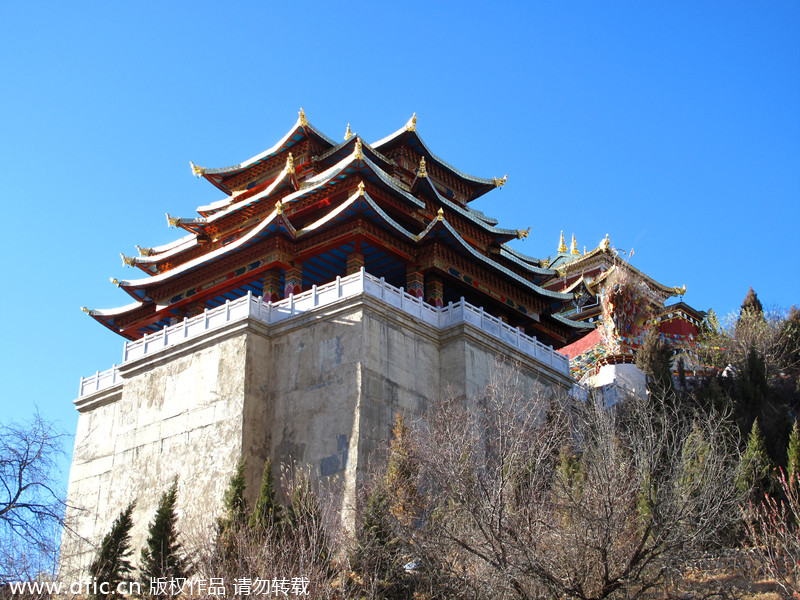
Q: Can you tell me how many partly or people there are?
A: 0